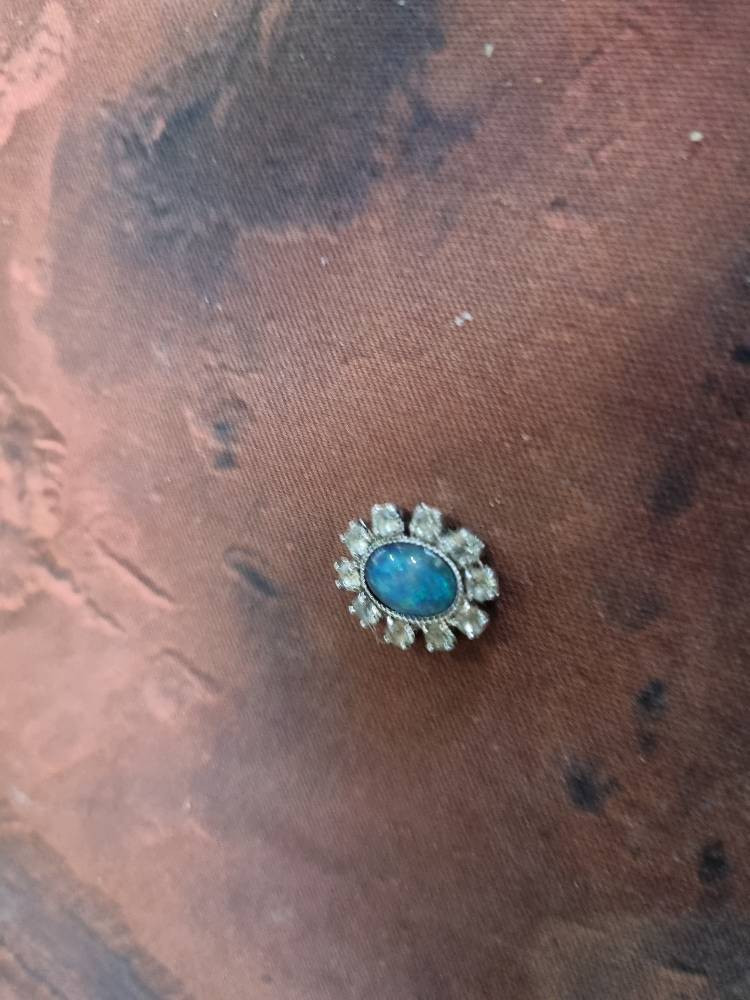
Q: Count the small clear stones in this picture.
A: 10